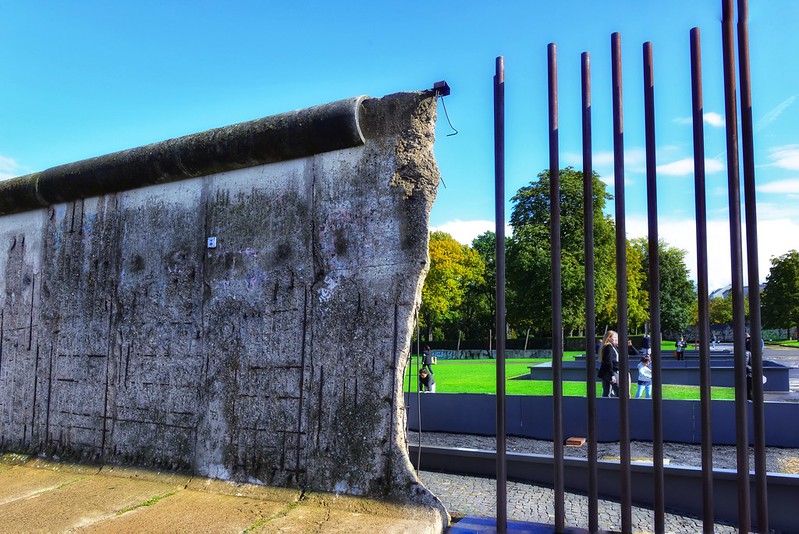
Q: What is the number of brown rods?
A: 8